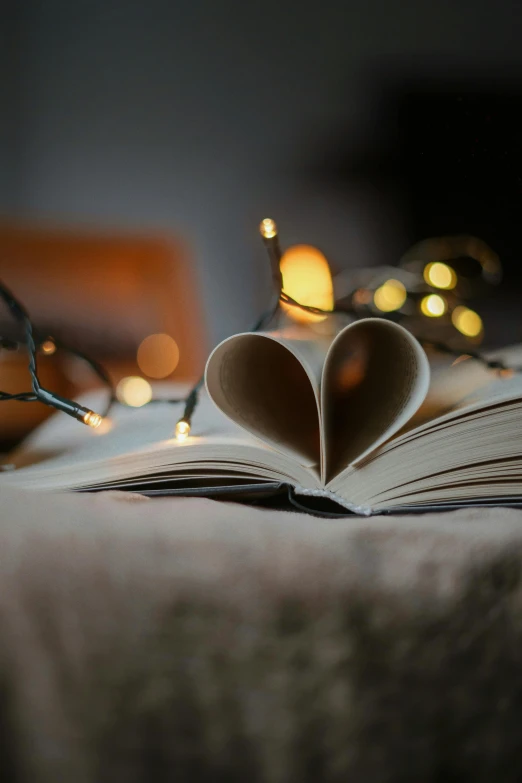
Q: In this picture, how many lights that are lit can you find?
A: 11